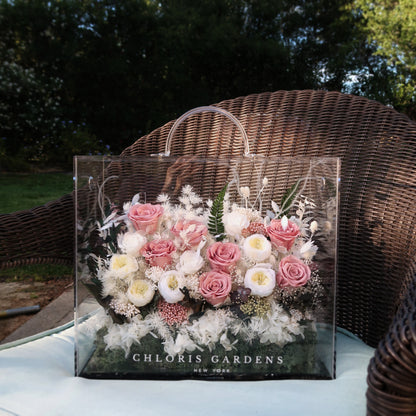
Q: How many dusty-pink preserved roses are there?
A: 7